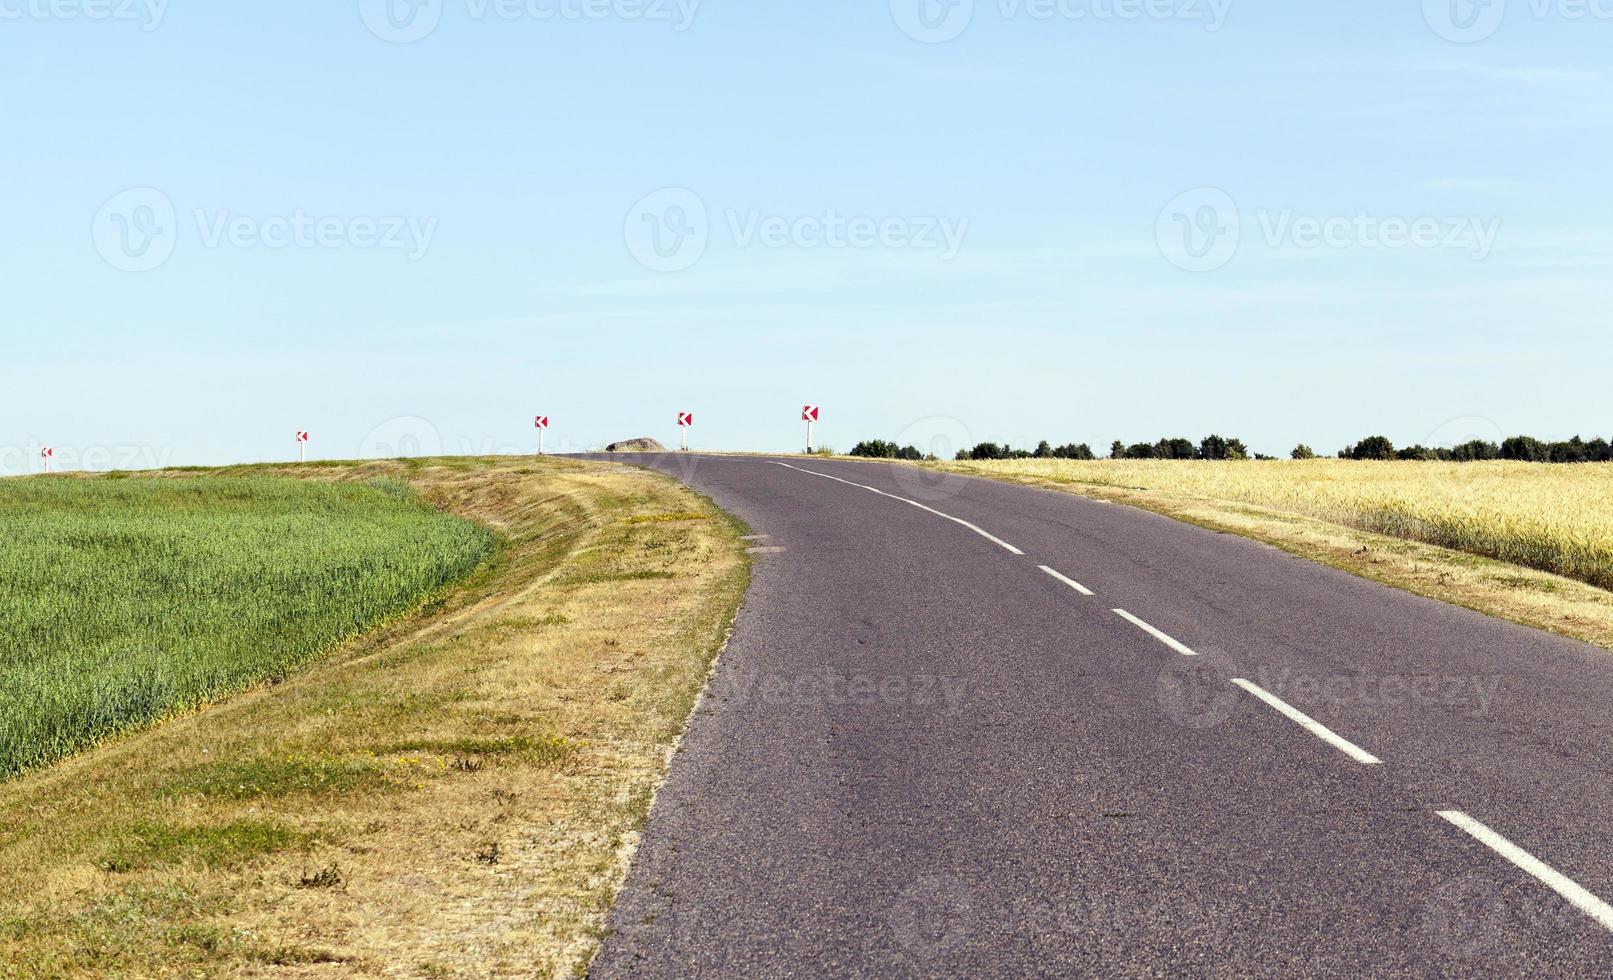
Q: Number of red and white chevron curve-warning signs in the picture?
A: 5